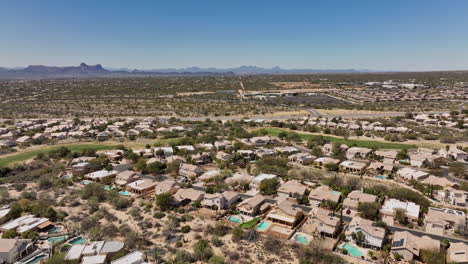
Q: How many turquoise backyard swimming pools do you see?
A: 13